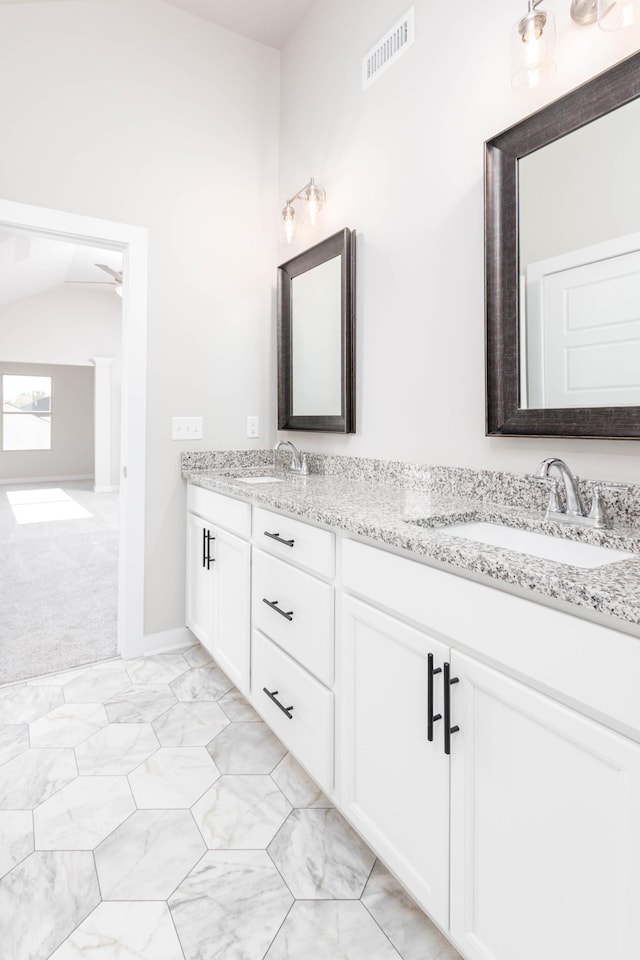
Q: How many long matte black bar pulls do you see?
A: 7